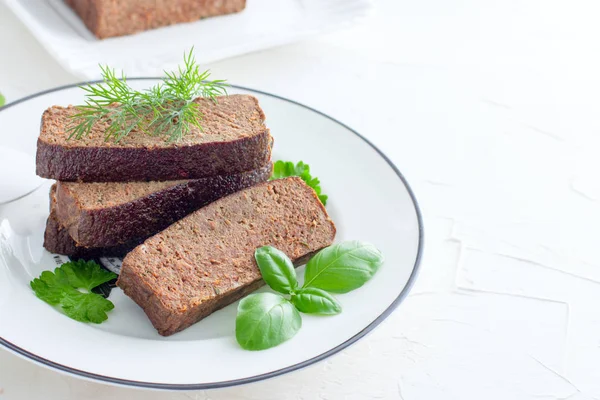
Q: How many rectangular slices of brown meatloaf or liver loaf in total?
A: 4